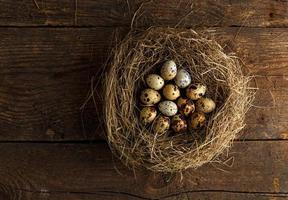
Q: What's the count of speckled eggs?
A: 13